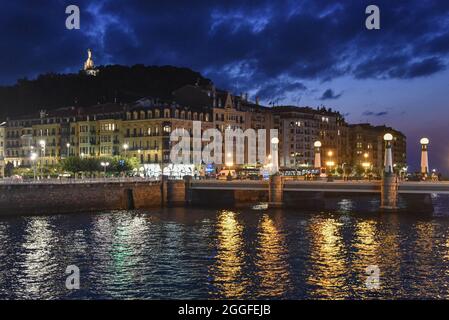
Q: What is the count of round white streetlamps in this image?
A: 4